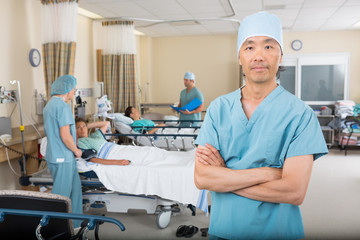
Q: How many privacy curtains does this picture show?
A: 2